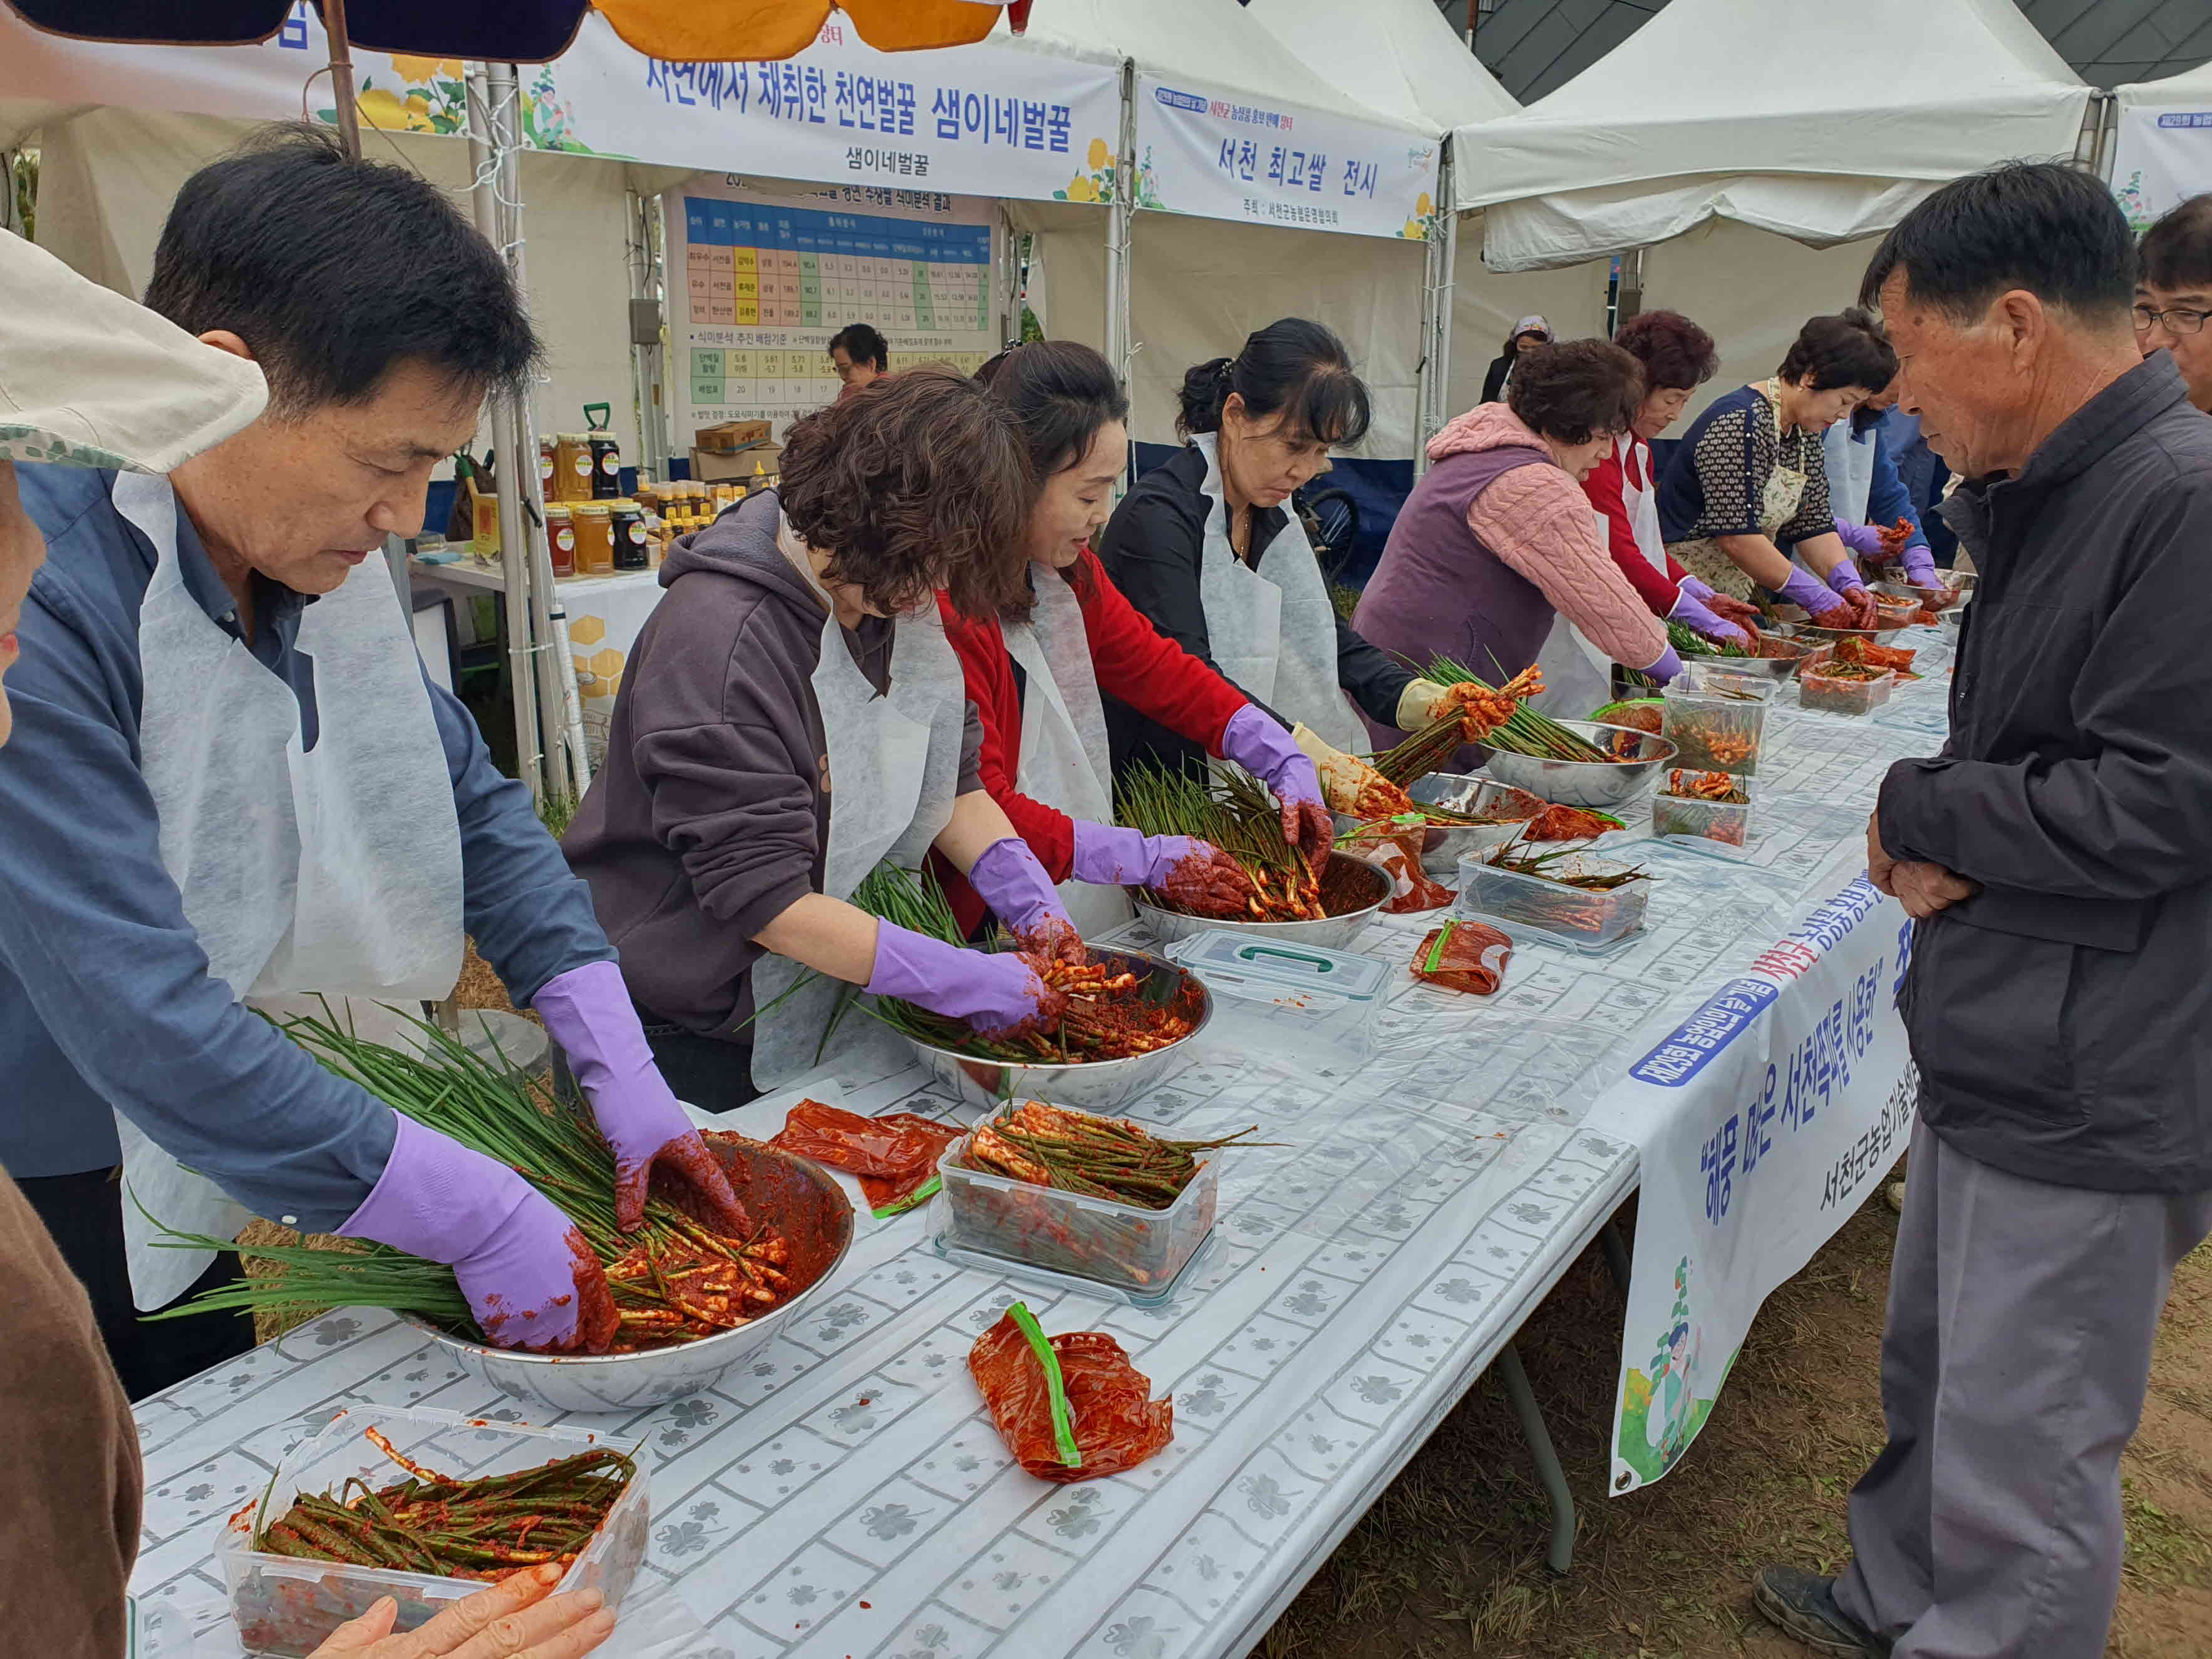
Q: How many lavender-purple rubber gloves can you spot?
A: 13